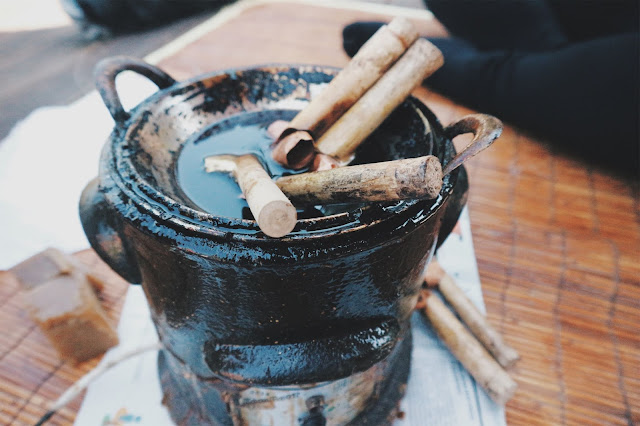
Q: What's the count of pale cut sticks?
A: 6